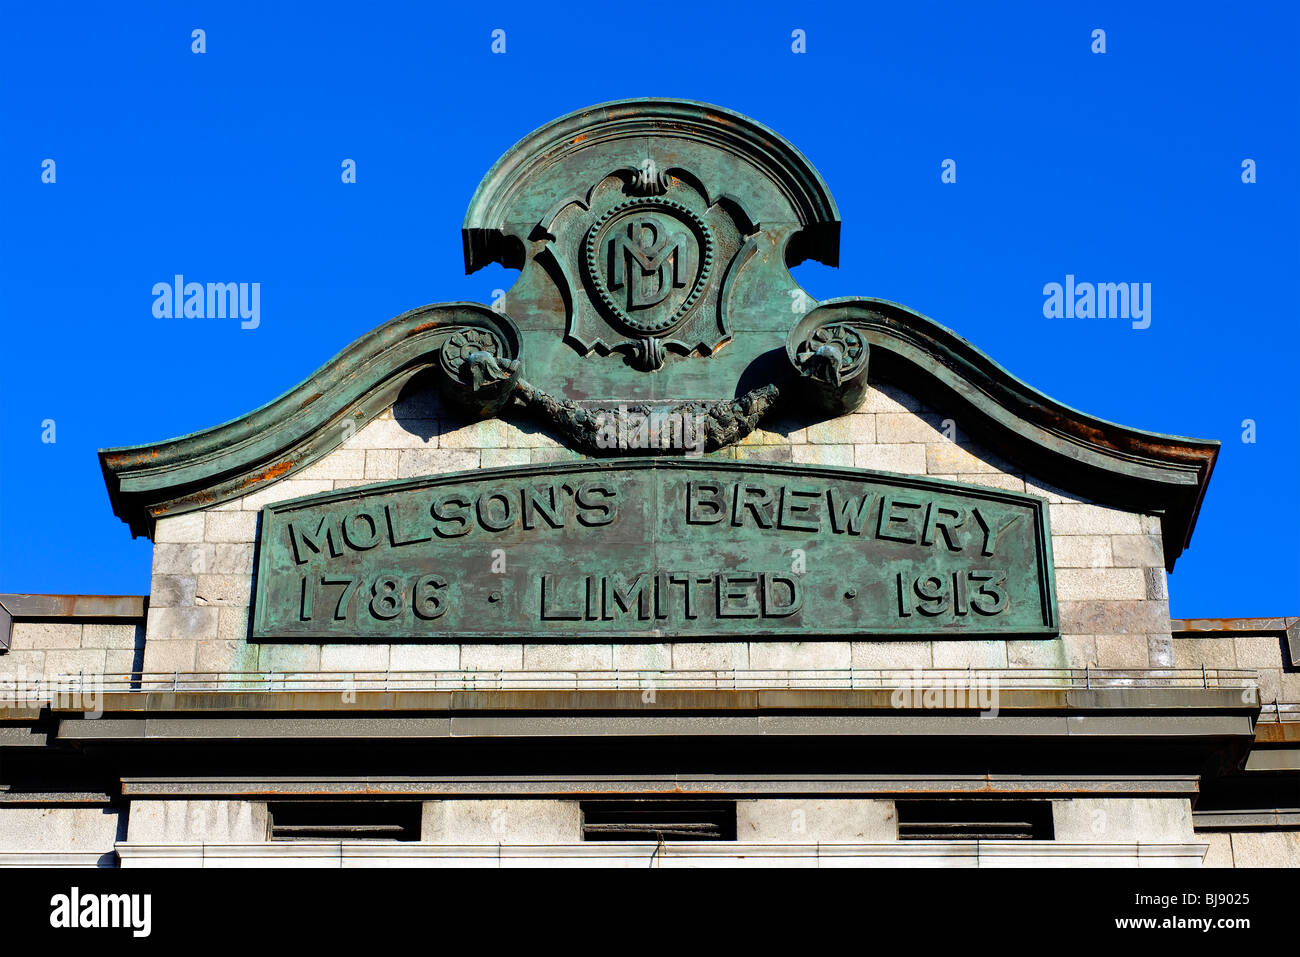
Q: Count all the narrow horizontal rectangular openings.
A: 3